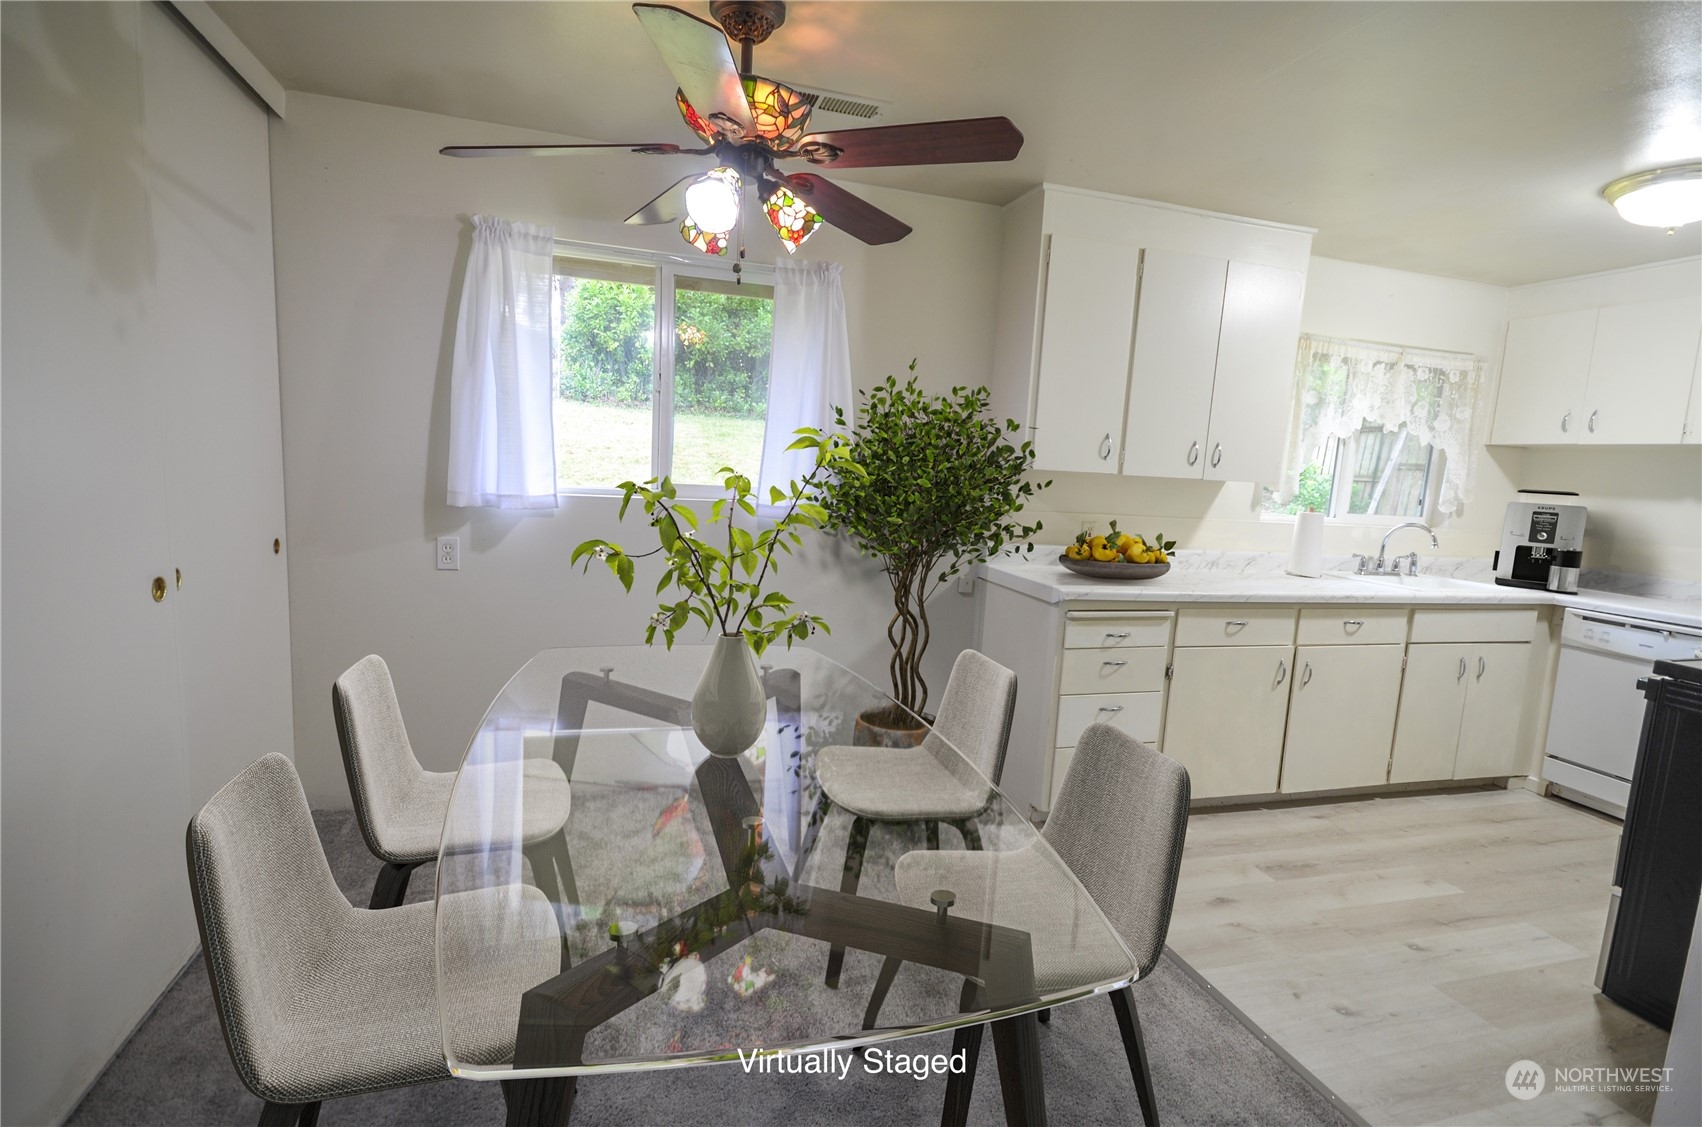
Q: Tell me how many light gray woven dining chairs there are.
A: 4